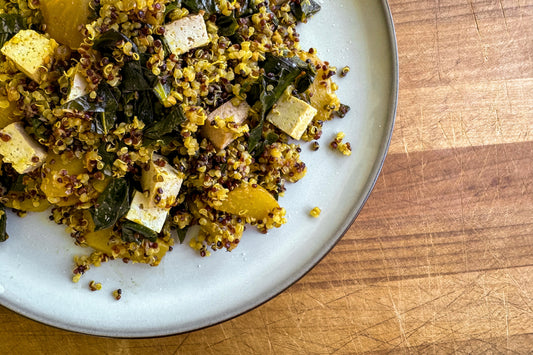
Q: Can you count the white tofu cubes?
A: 8